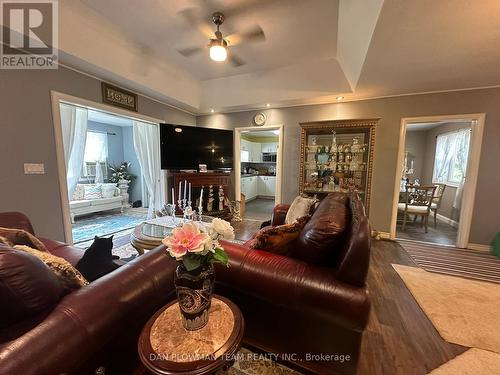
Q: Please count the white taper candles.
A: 5